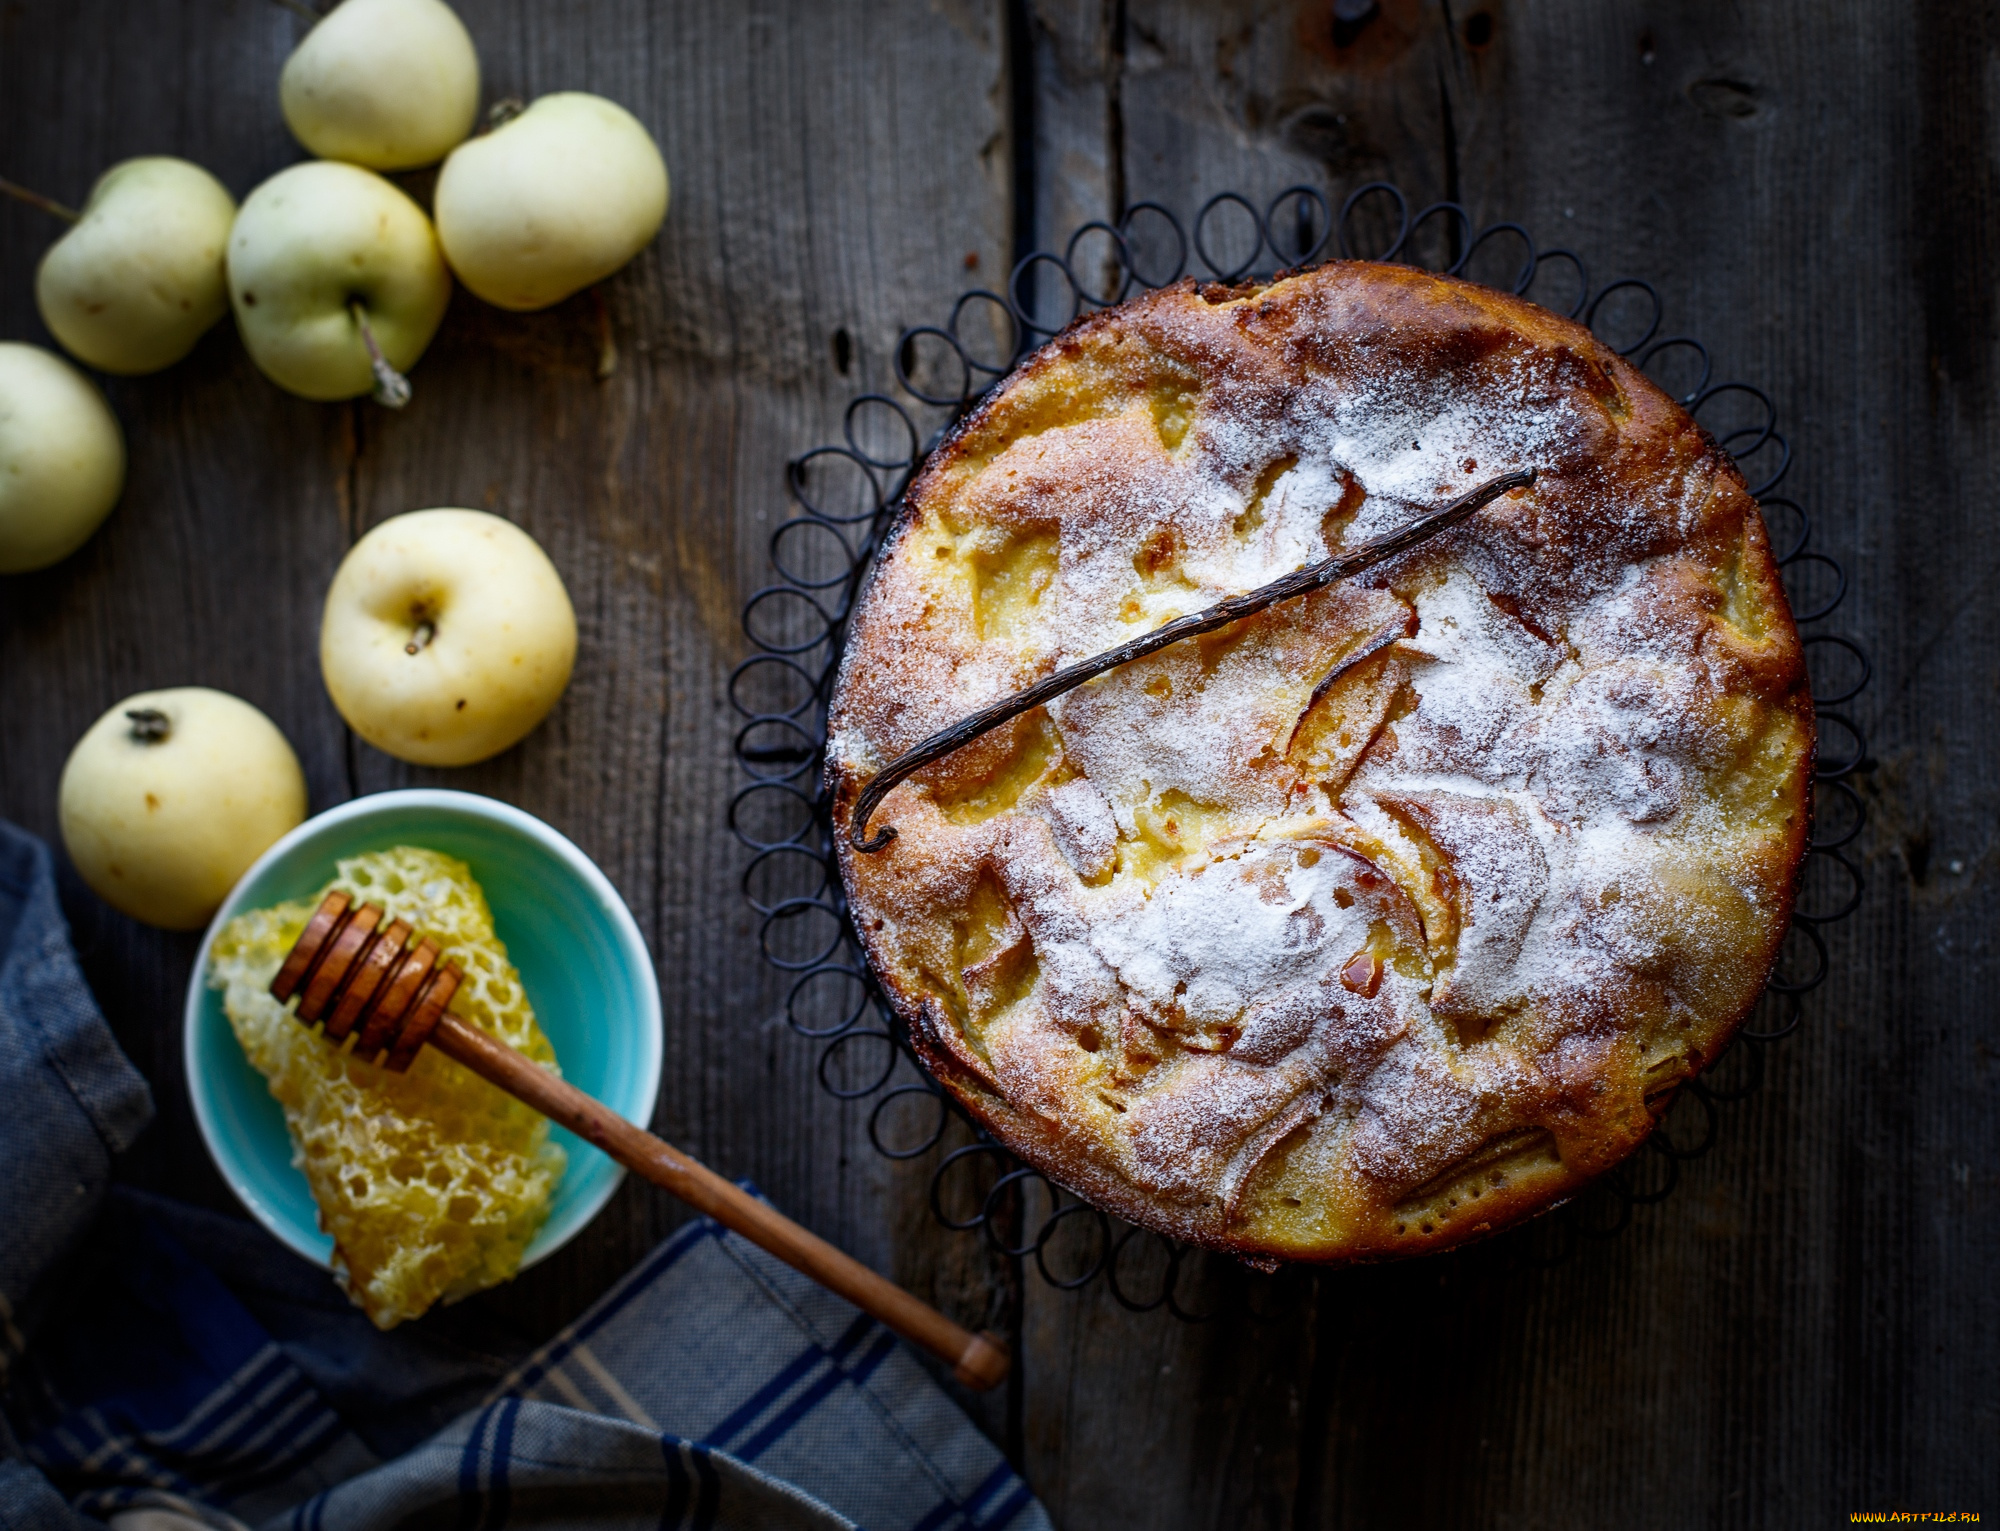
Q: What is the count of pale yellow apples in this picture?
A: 7